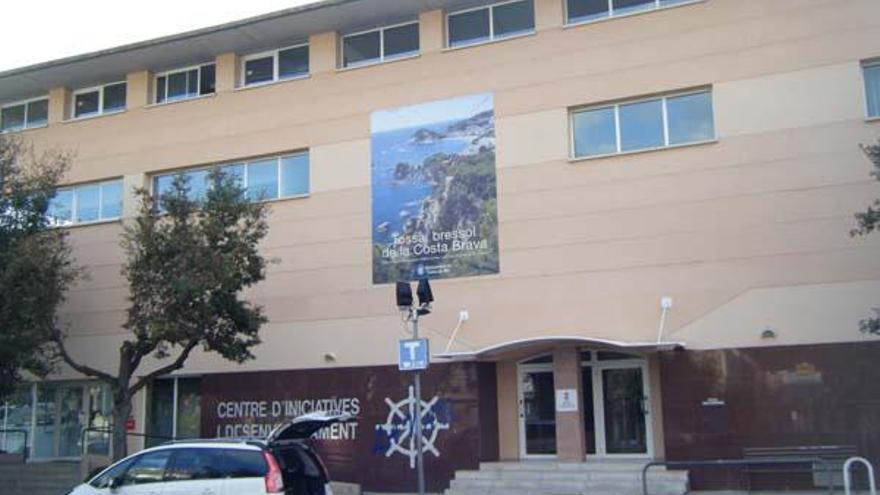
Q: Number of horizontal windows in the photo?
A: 11